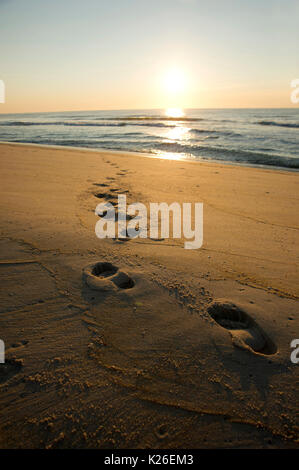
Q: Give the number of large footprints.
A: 2